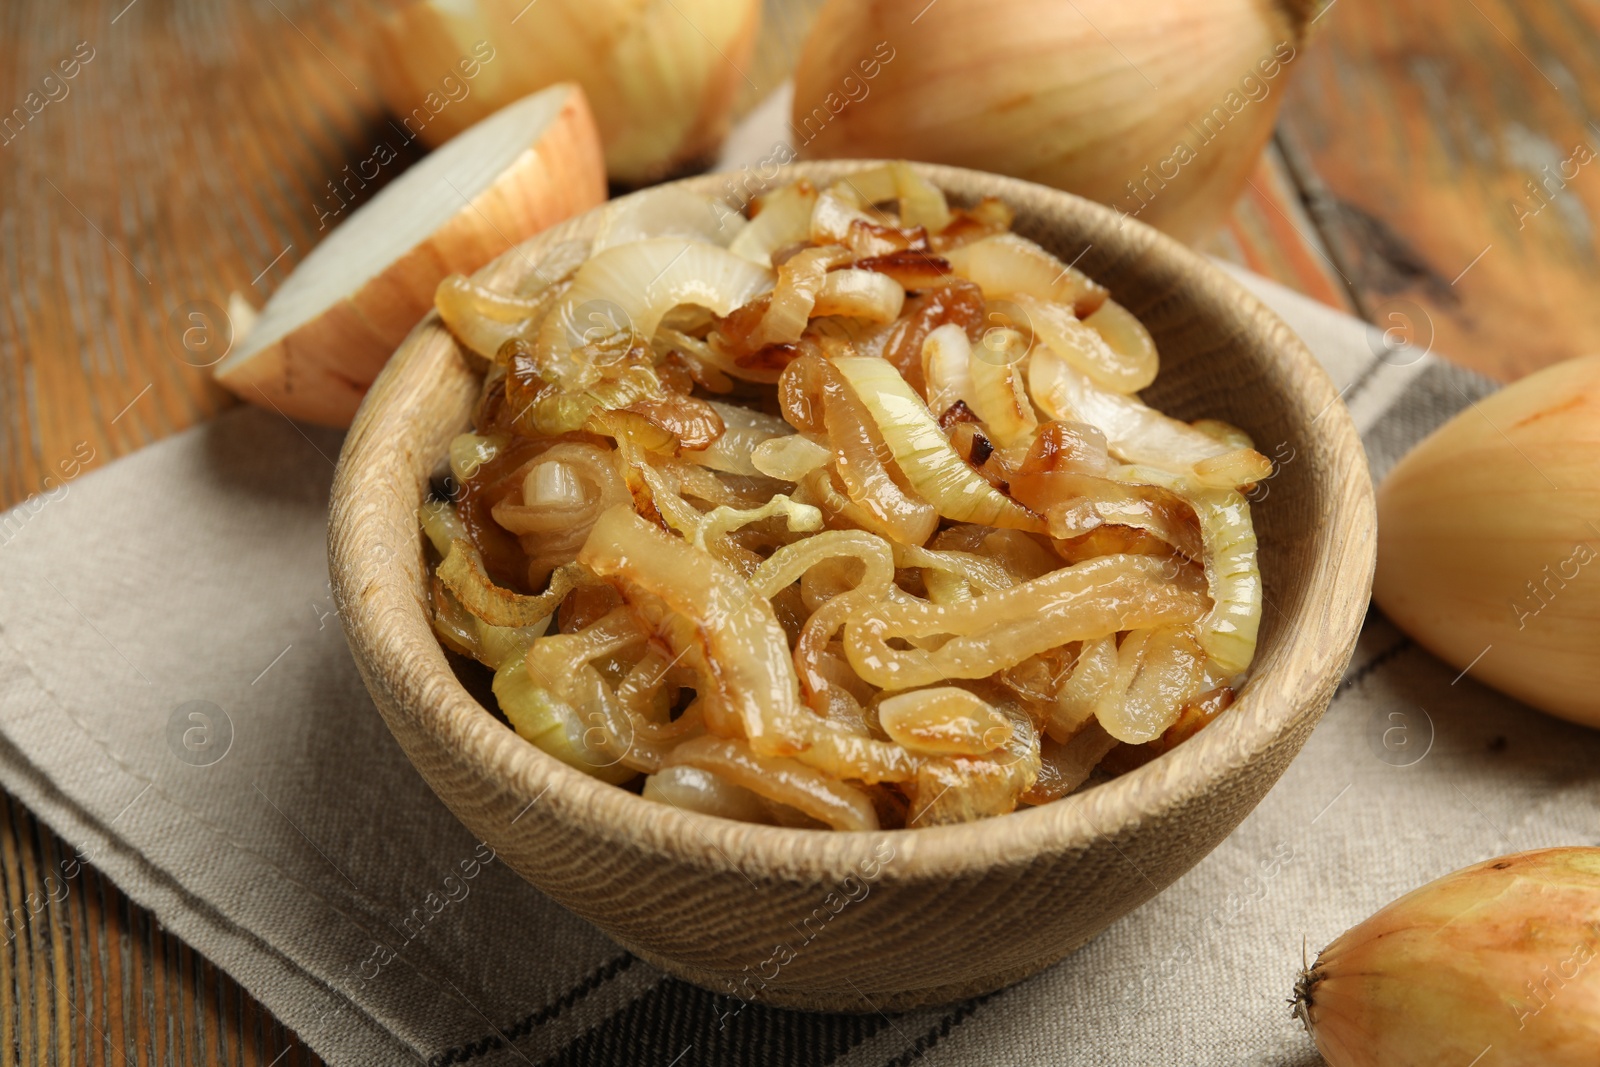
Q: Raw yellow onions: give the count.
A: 5